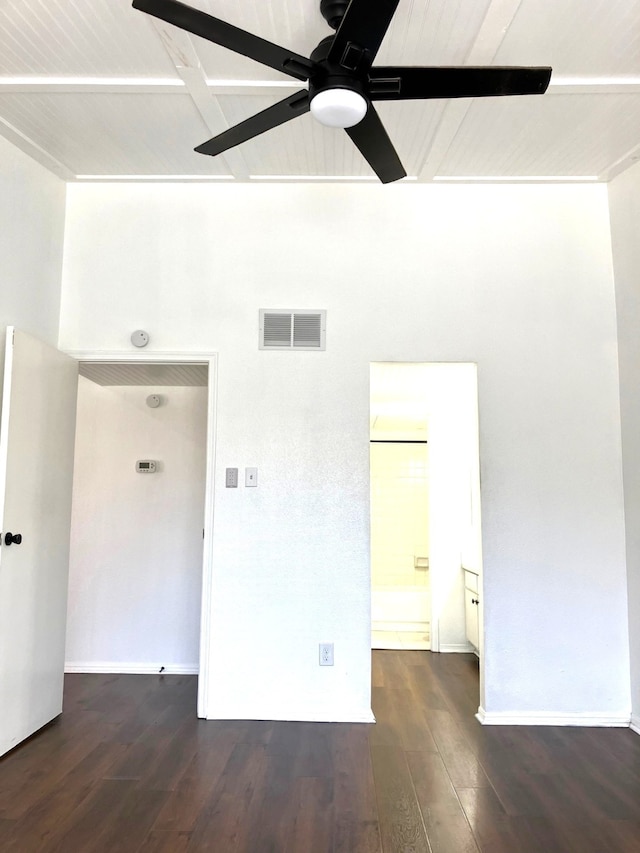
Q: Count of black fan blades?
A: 5